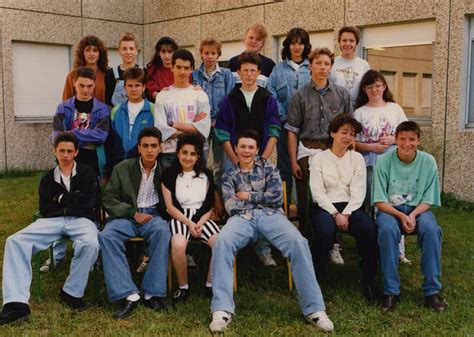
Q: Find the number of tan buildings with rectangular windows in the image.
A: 1